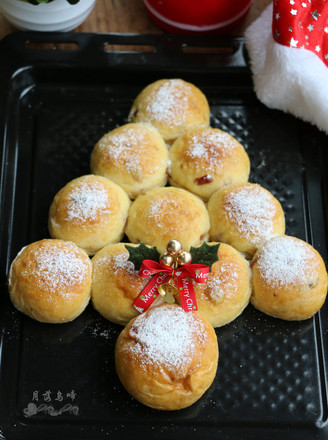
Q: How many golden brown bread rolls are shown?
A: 11